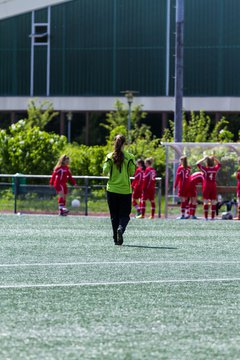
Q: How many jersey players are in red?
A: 7